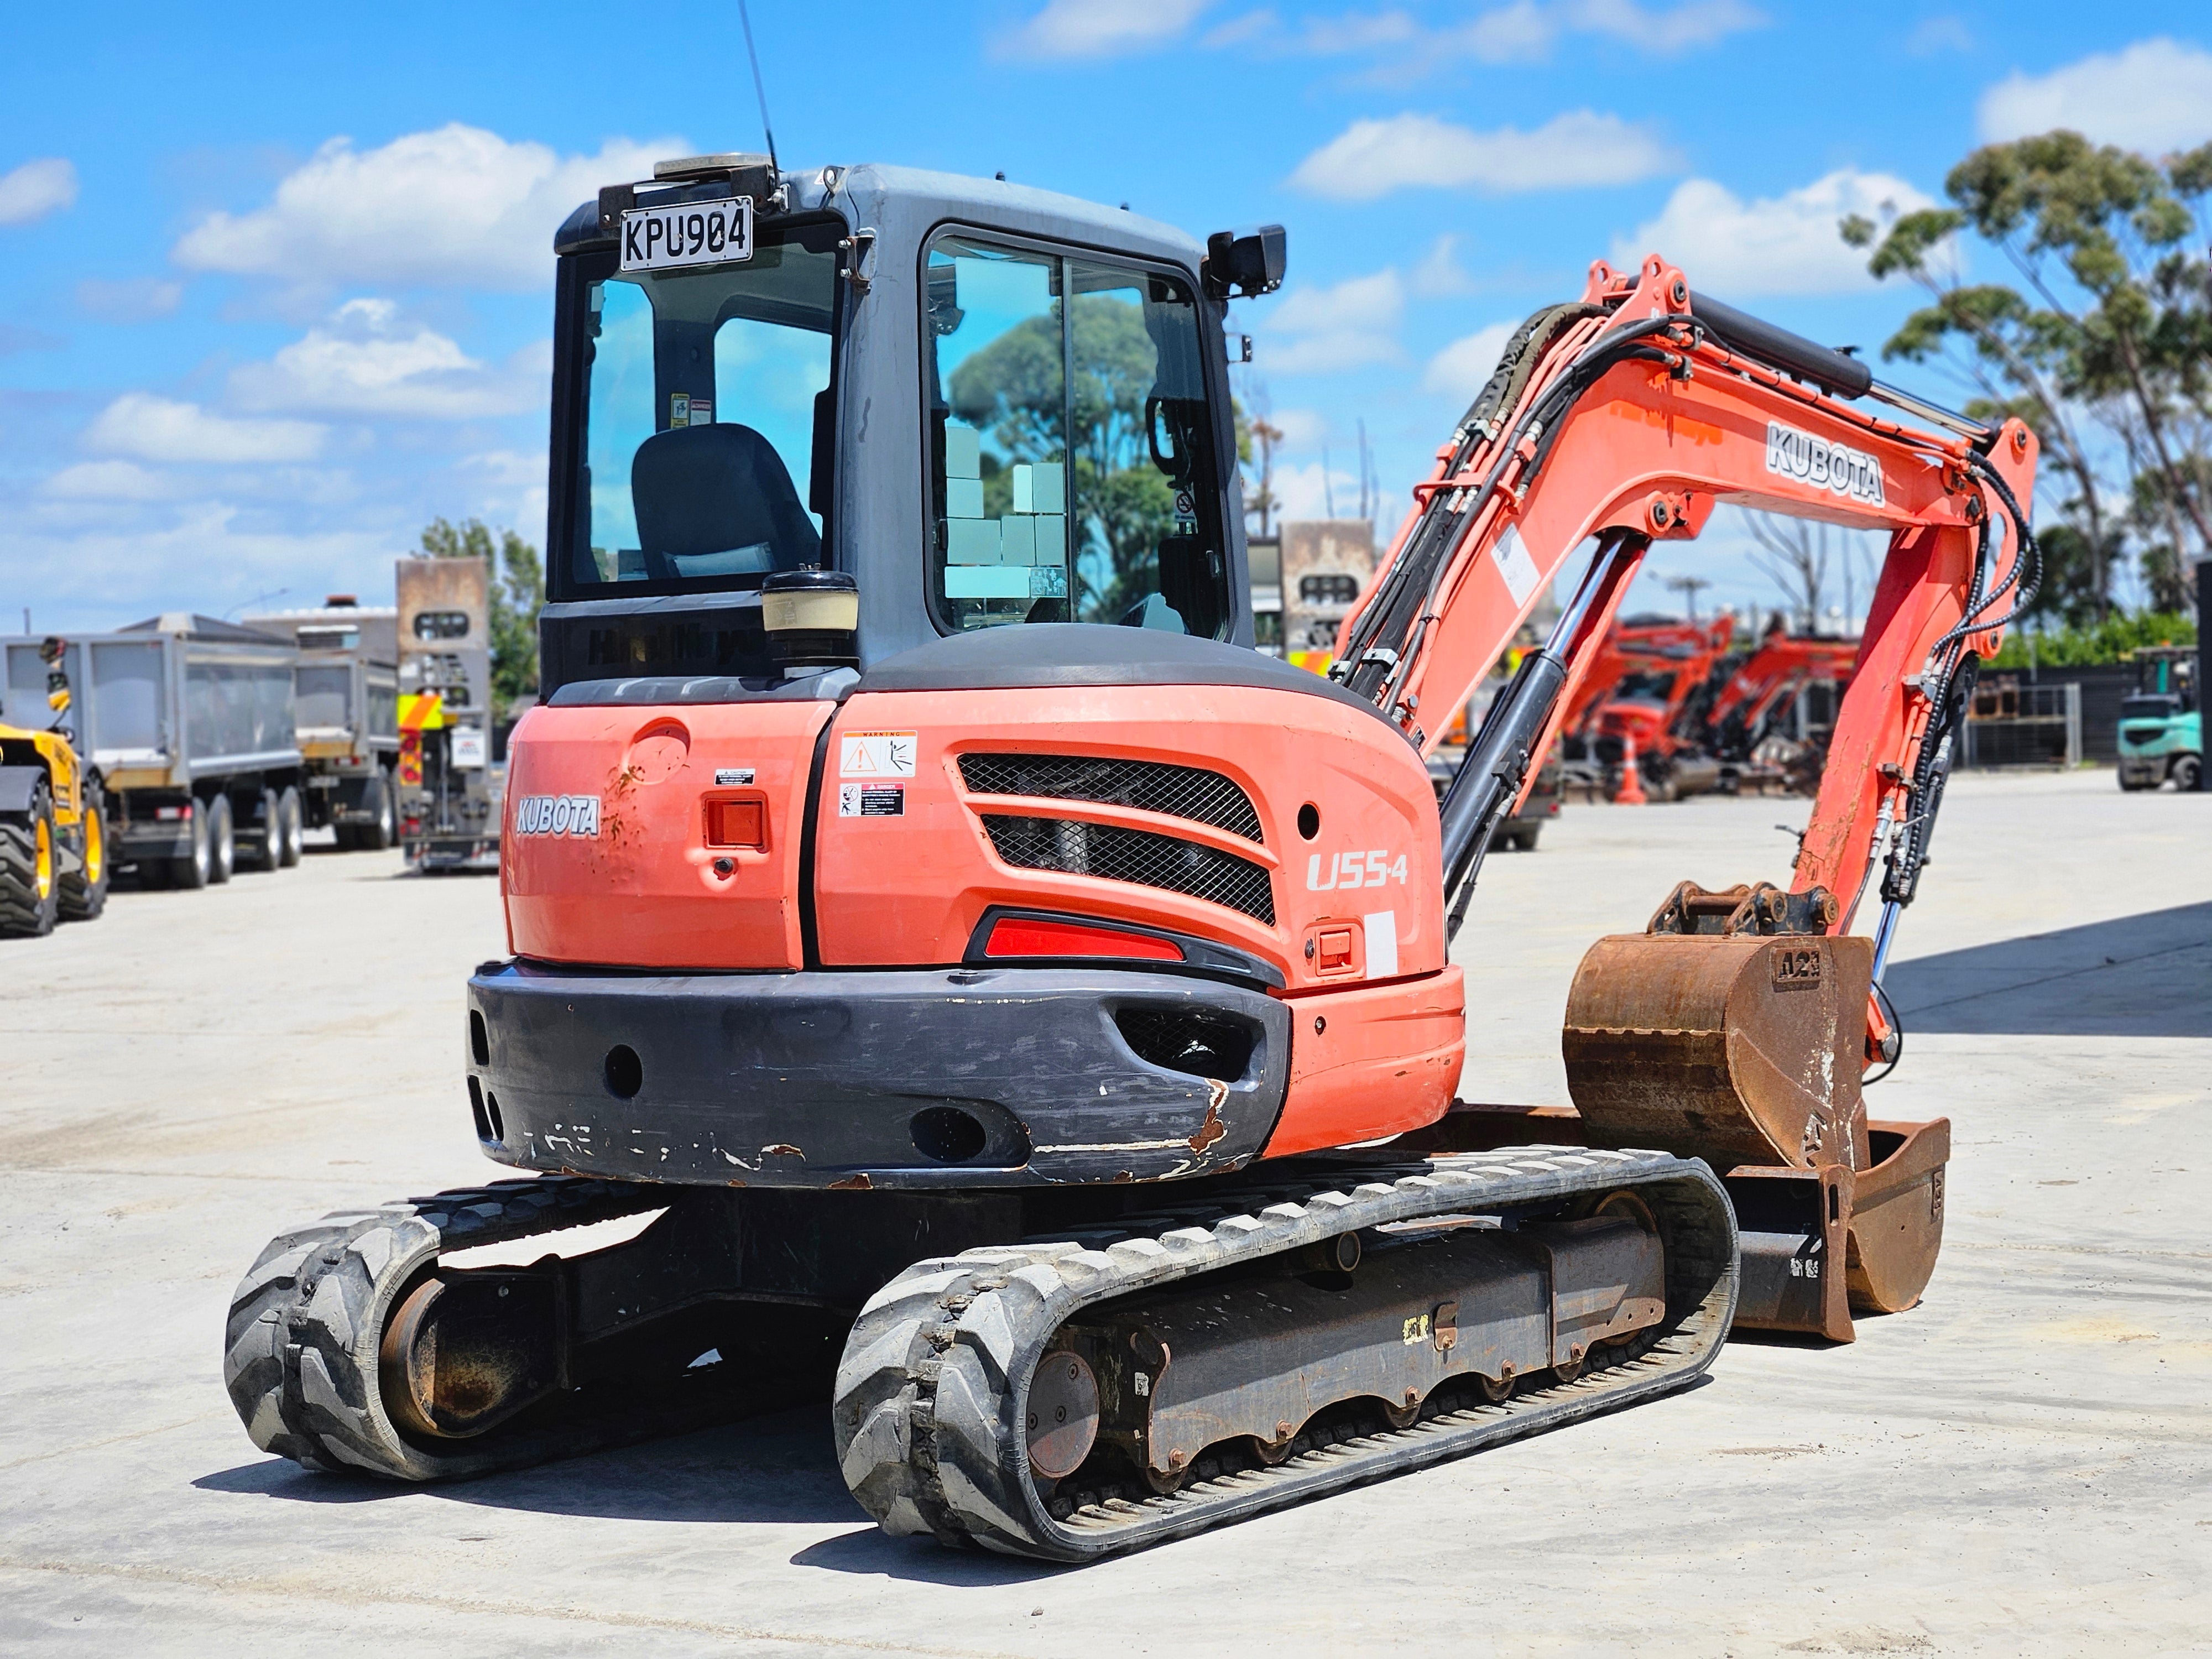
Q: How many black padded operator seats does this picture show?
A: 1